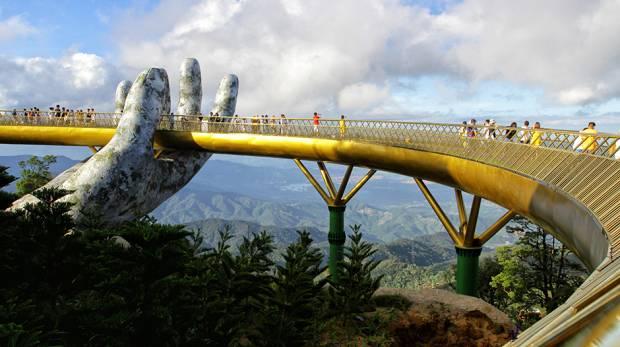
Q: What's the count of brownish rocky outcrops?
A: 1